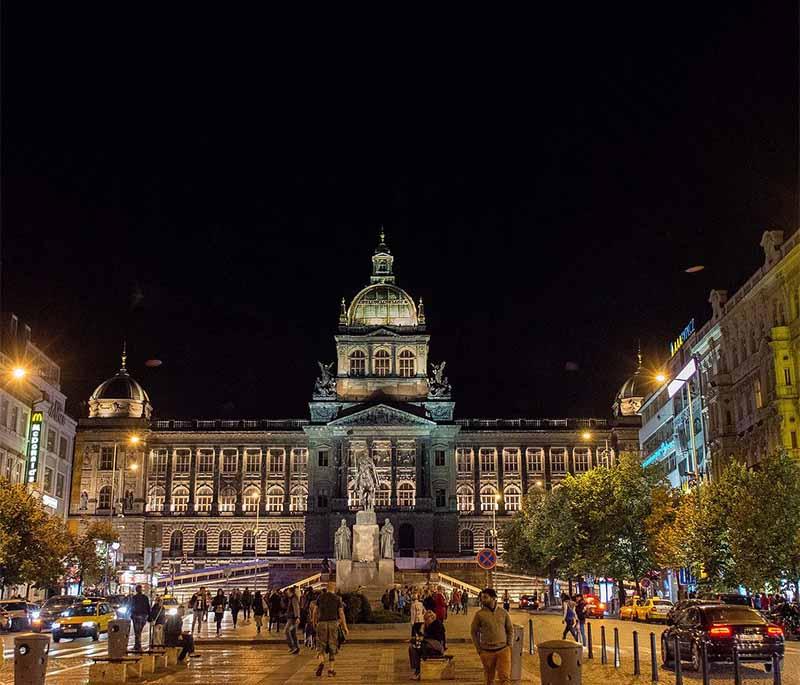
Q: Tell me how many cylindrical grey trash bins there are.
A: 4